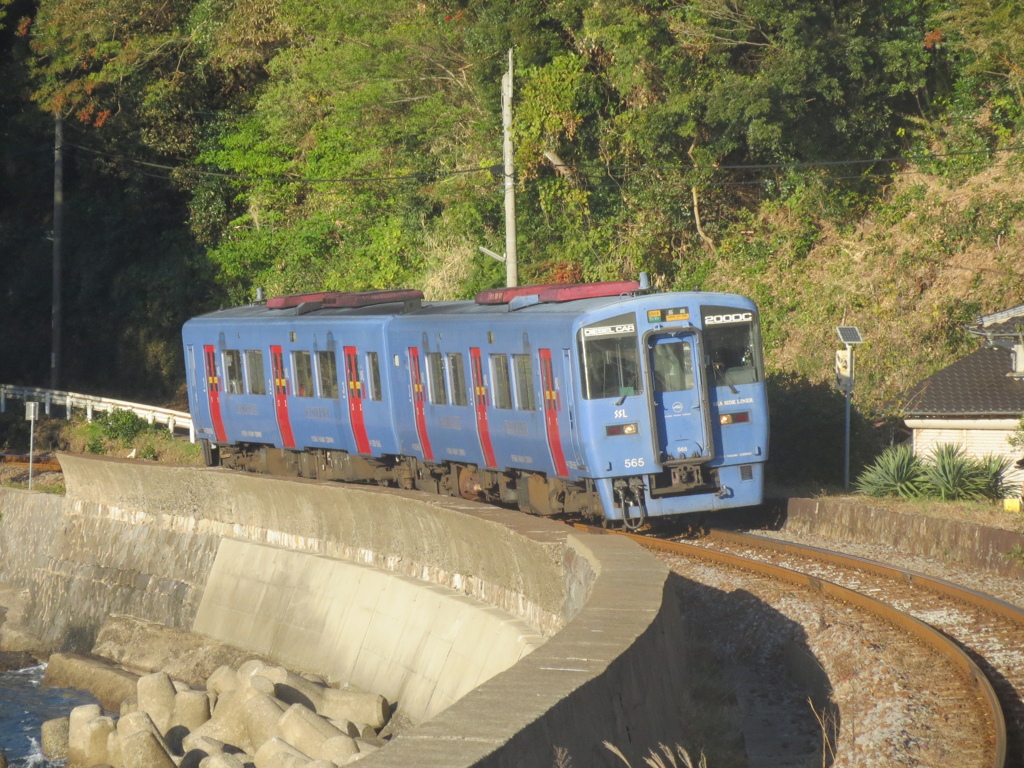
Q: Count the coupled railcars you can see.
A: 2